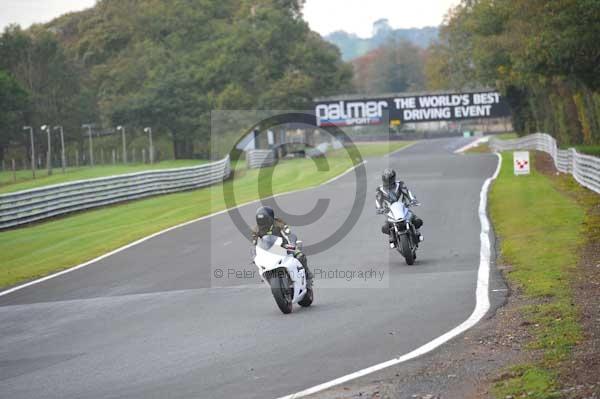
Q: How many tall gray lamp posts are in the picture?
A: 6